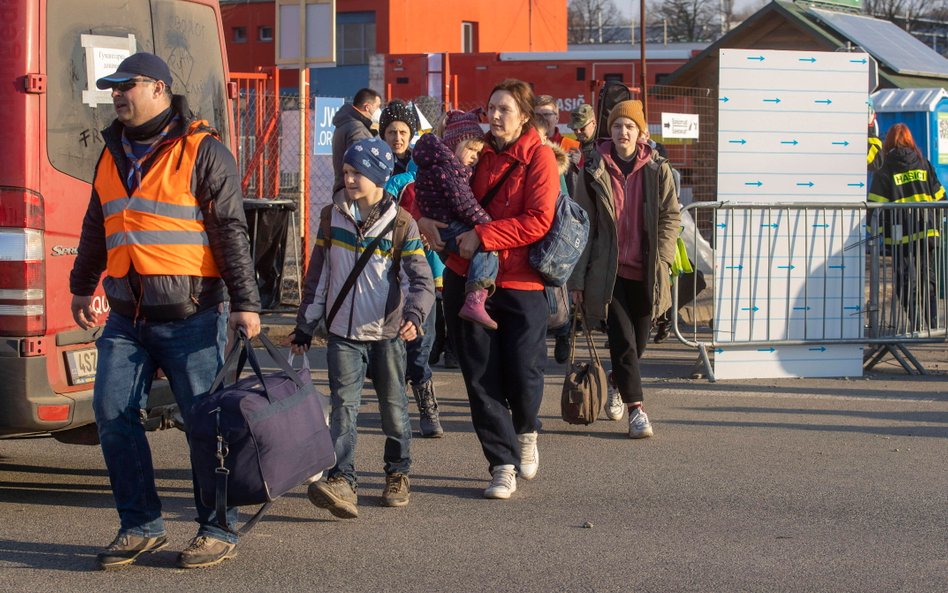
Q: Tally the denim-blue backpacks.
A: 1